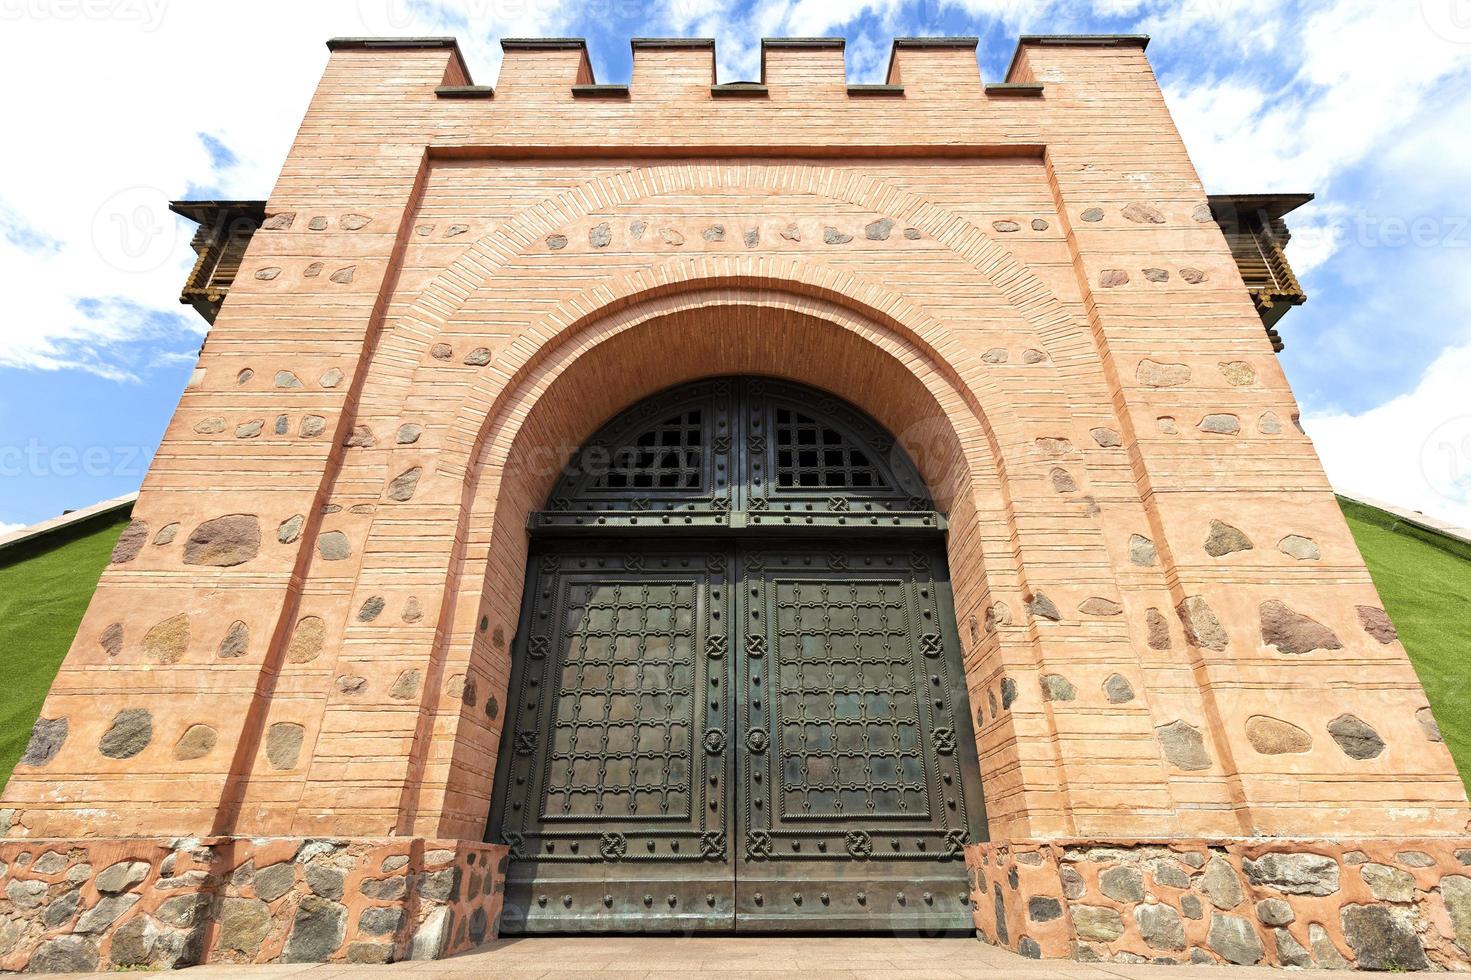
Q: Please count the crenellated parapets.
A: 6